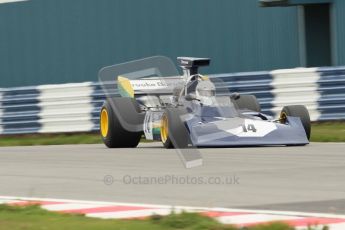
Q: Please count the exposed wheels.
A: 4